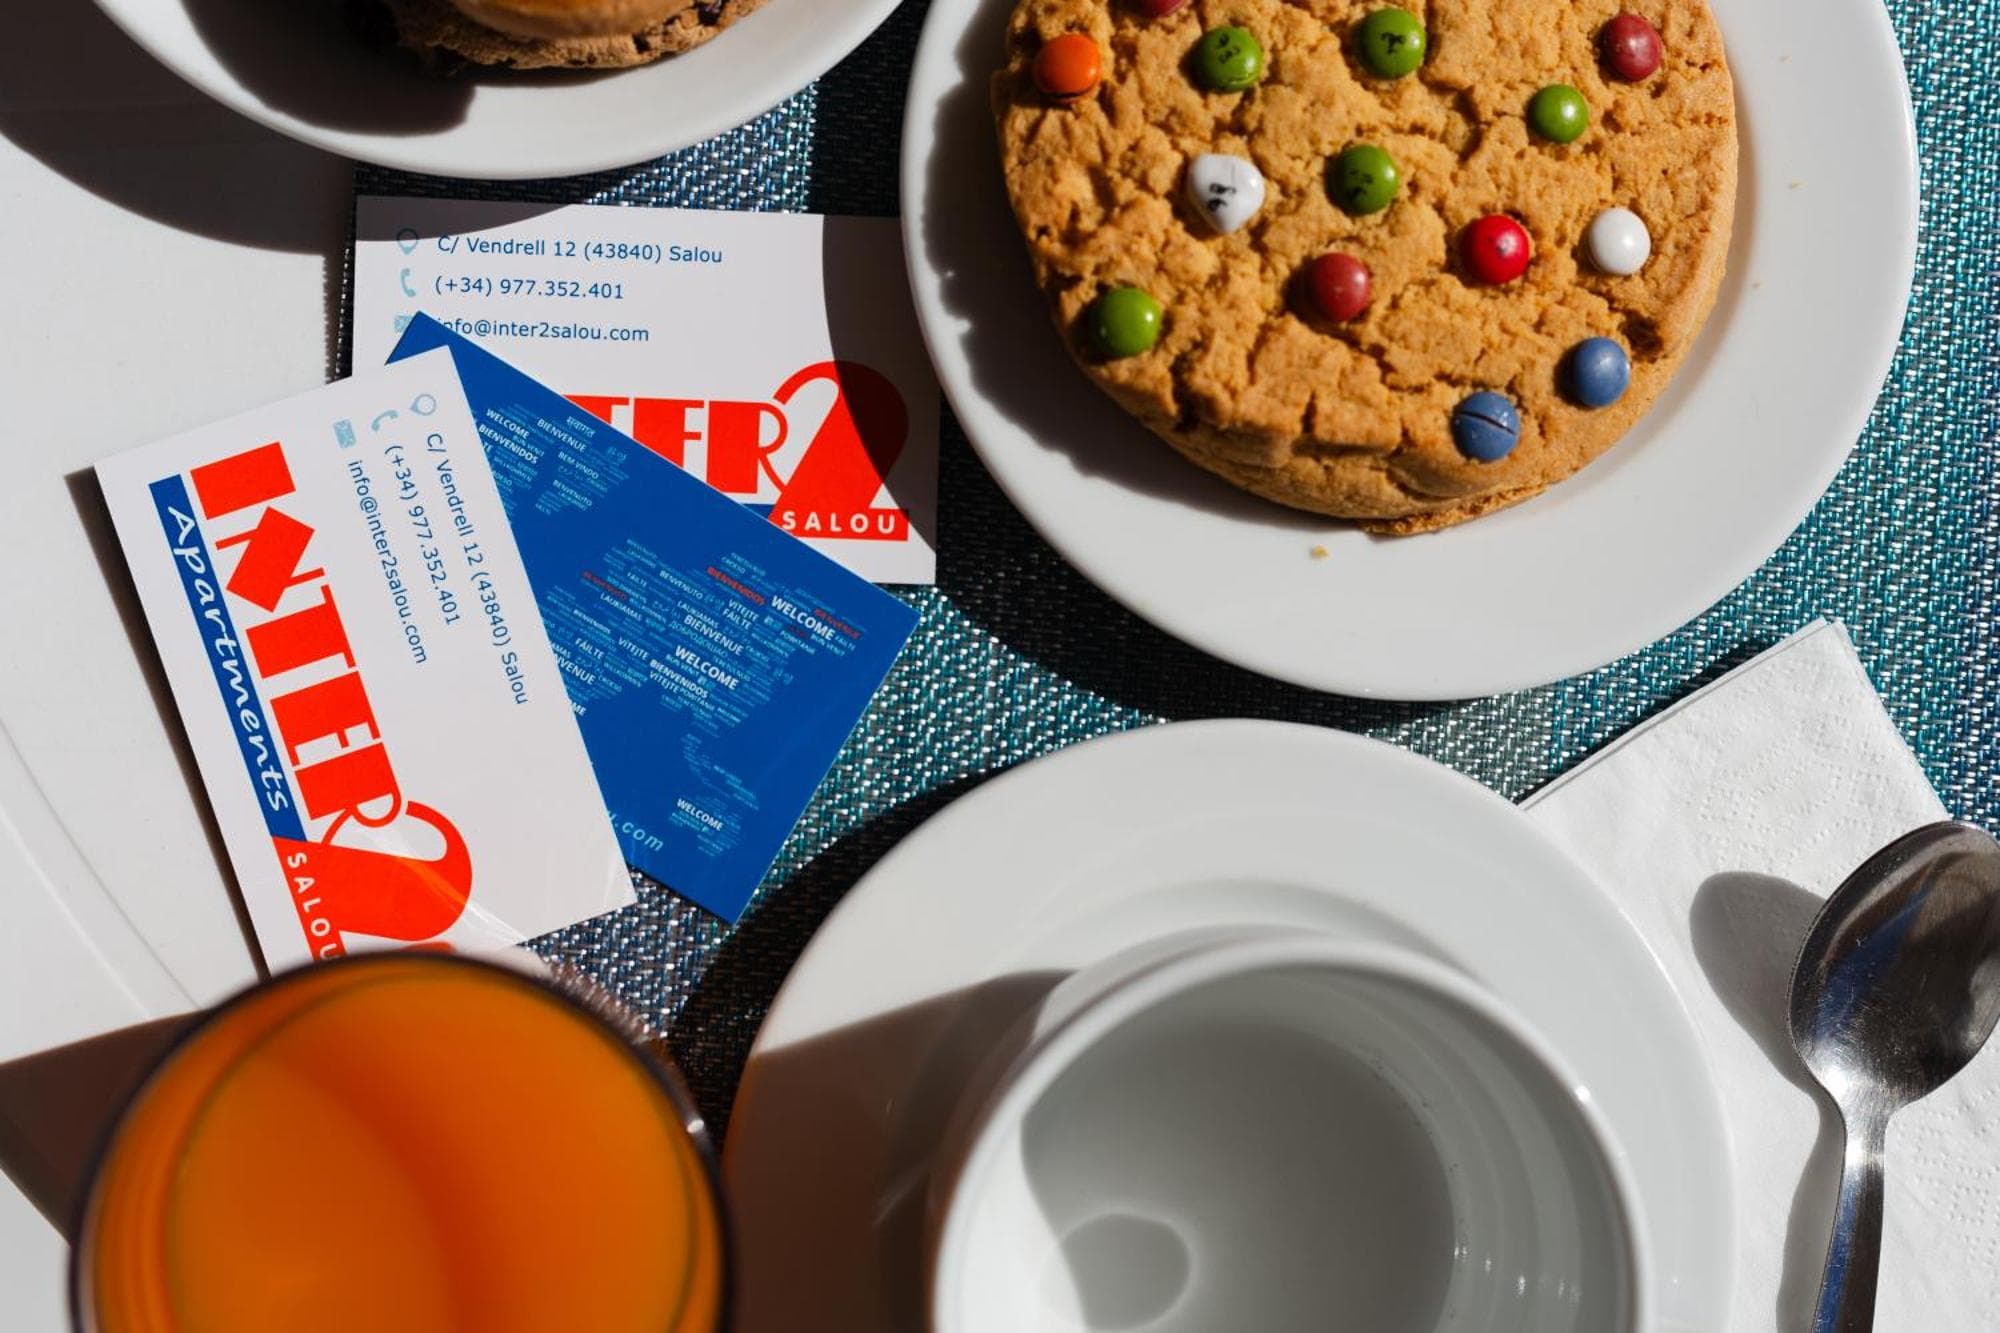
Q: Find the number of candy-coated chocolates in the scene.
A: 14